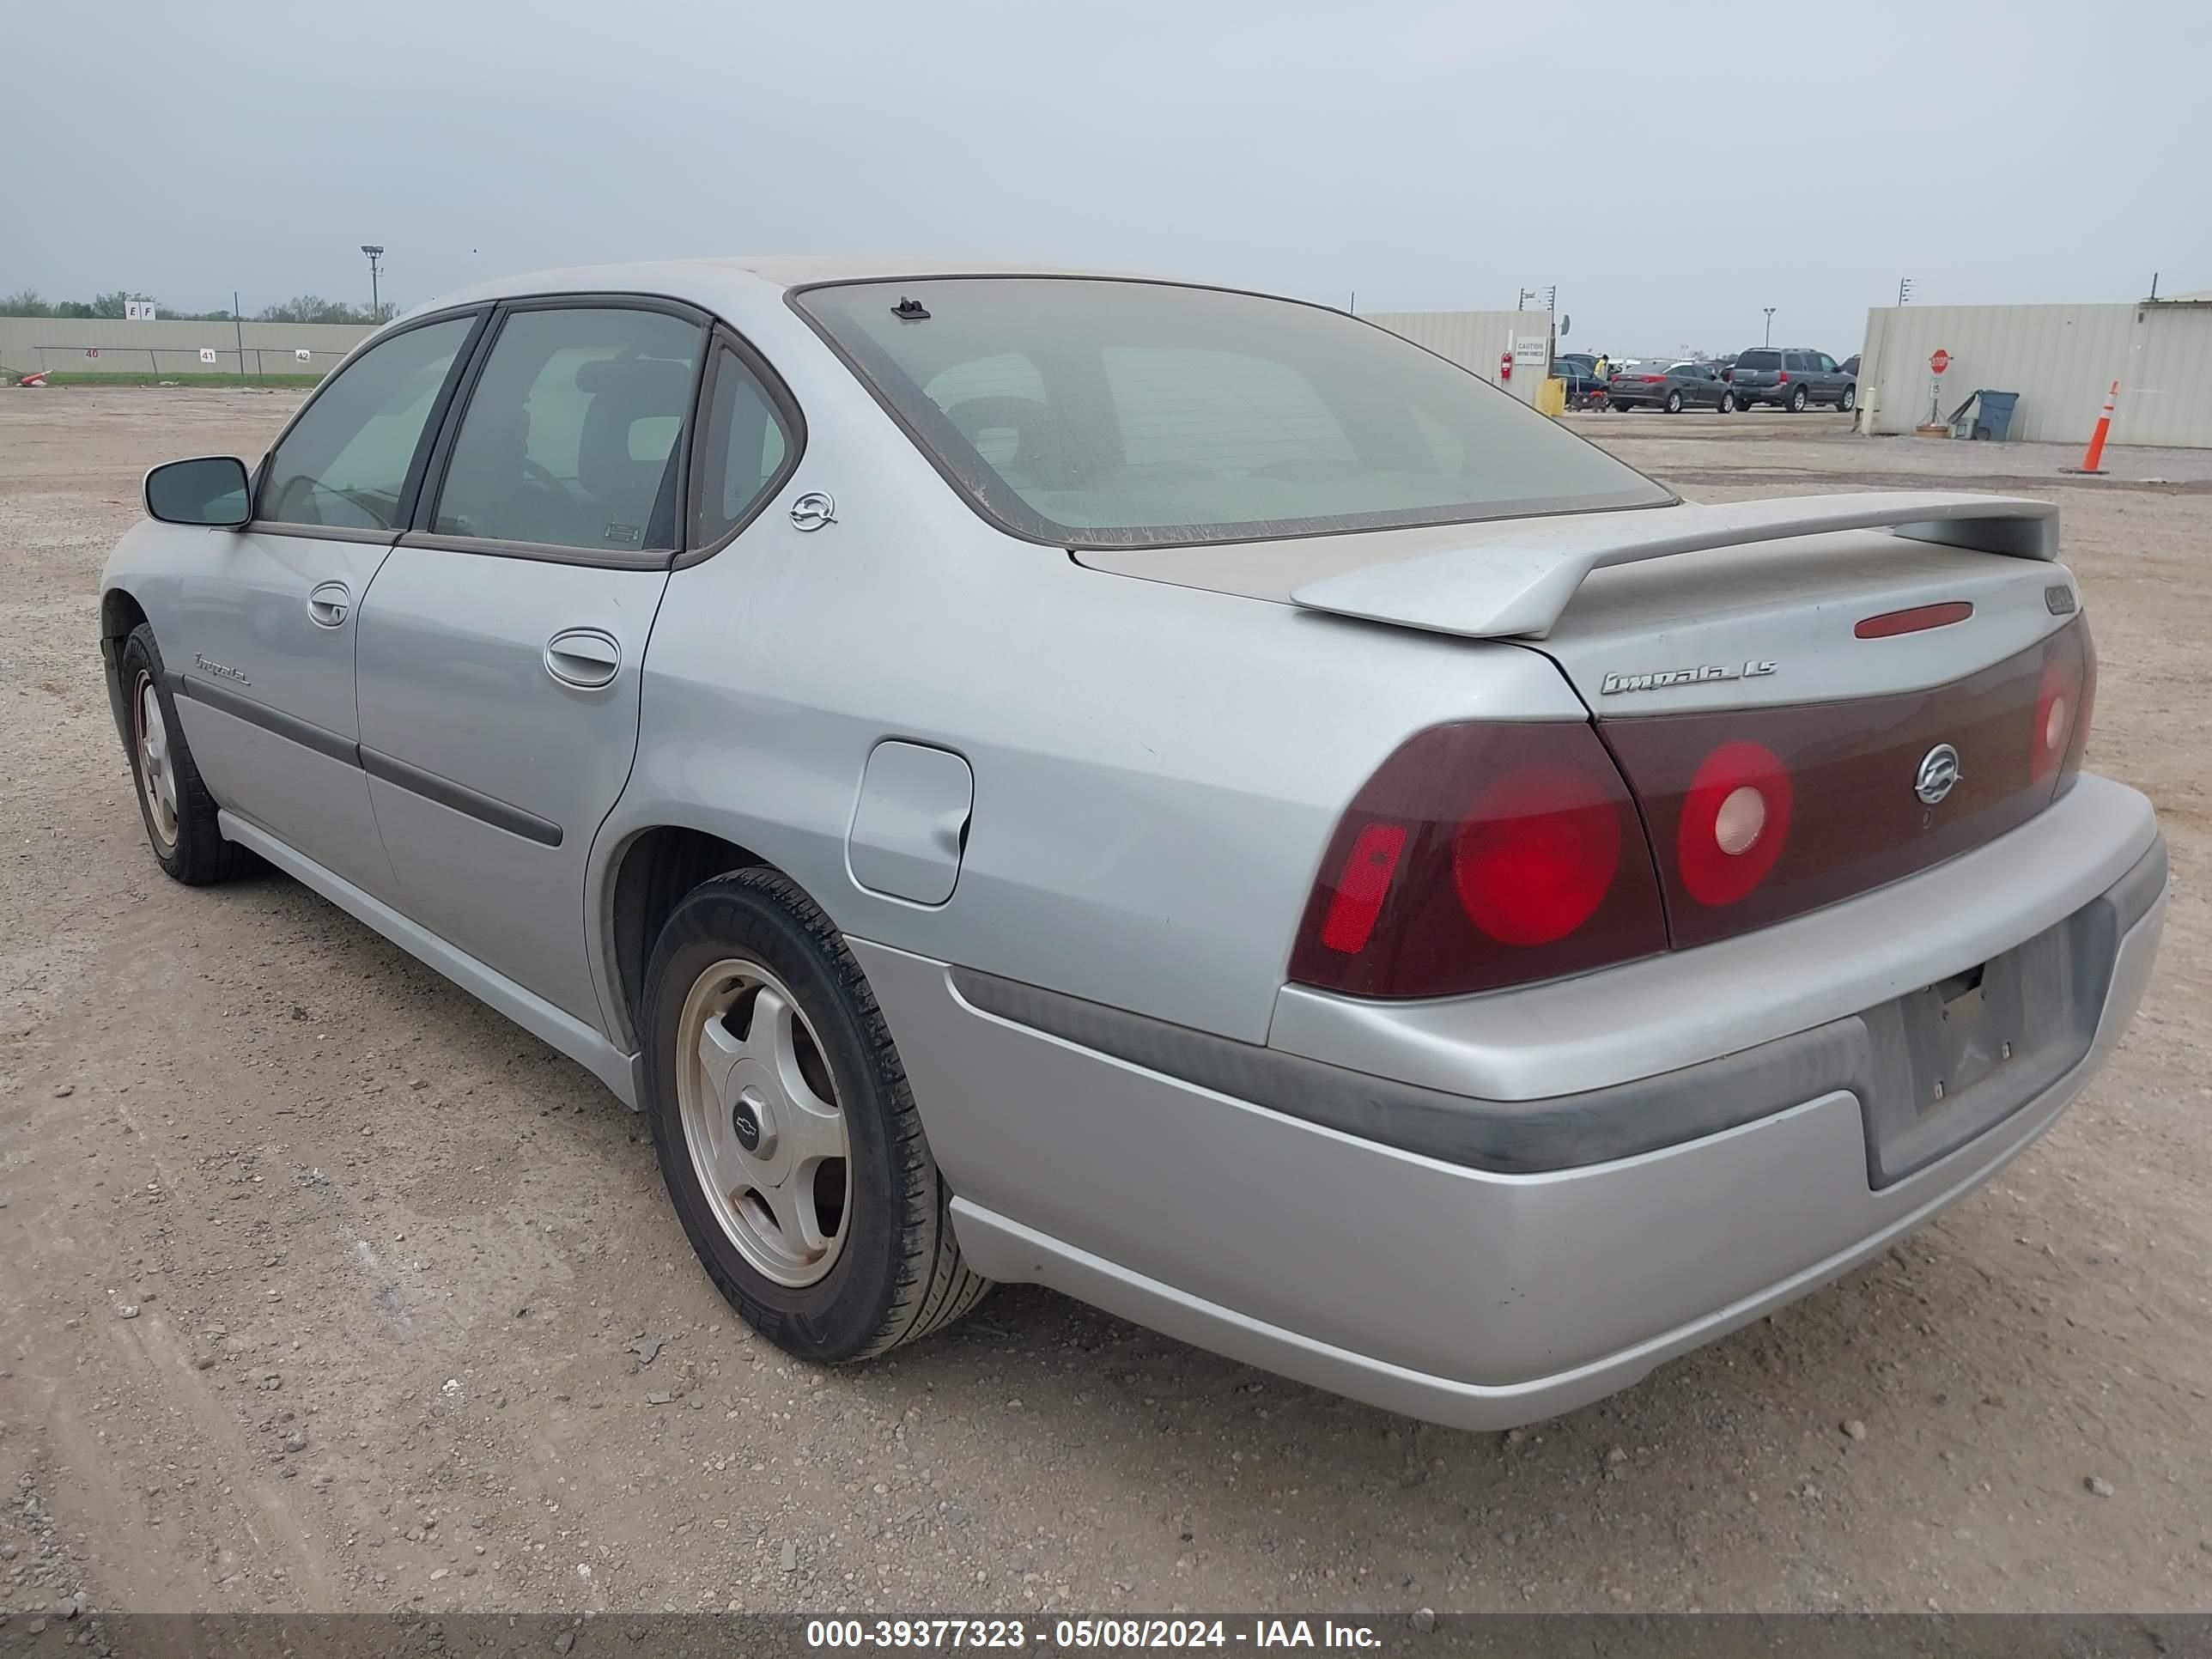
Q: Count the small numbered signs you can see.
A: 3